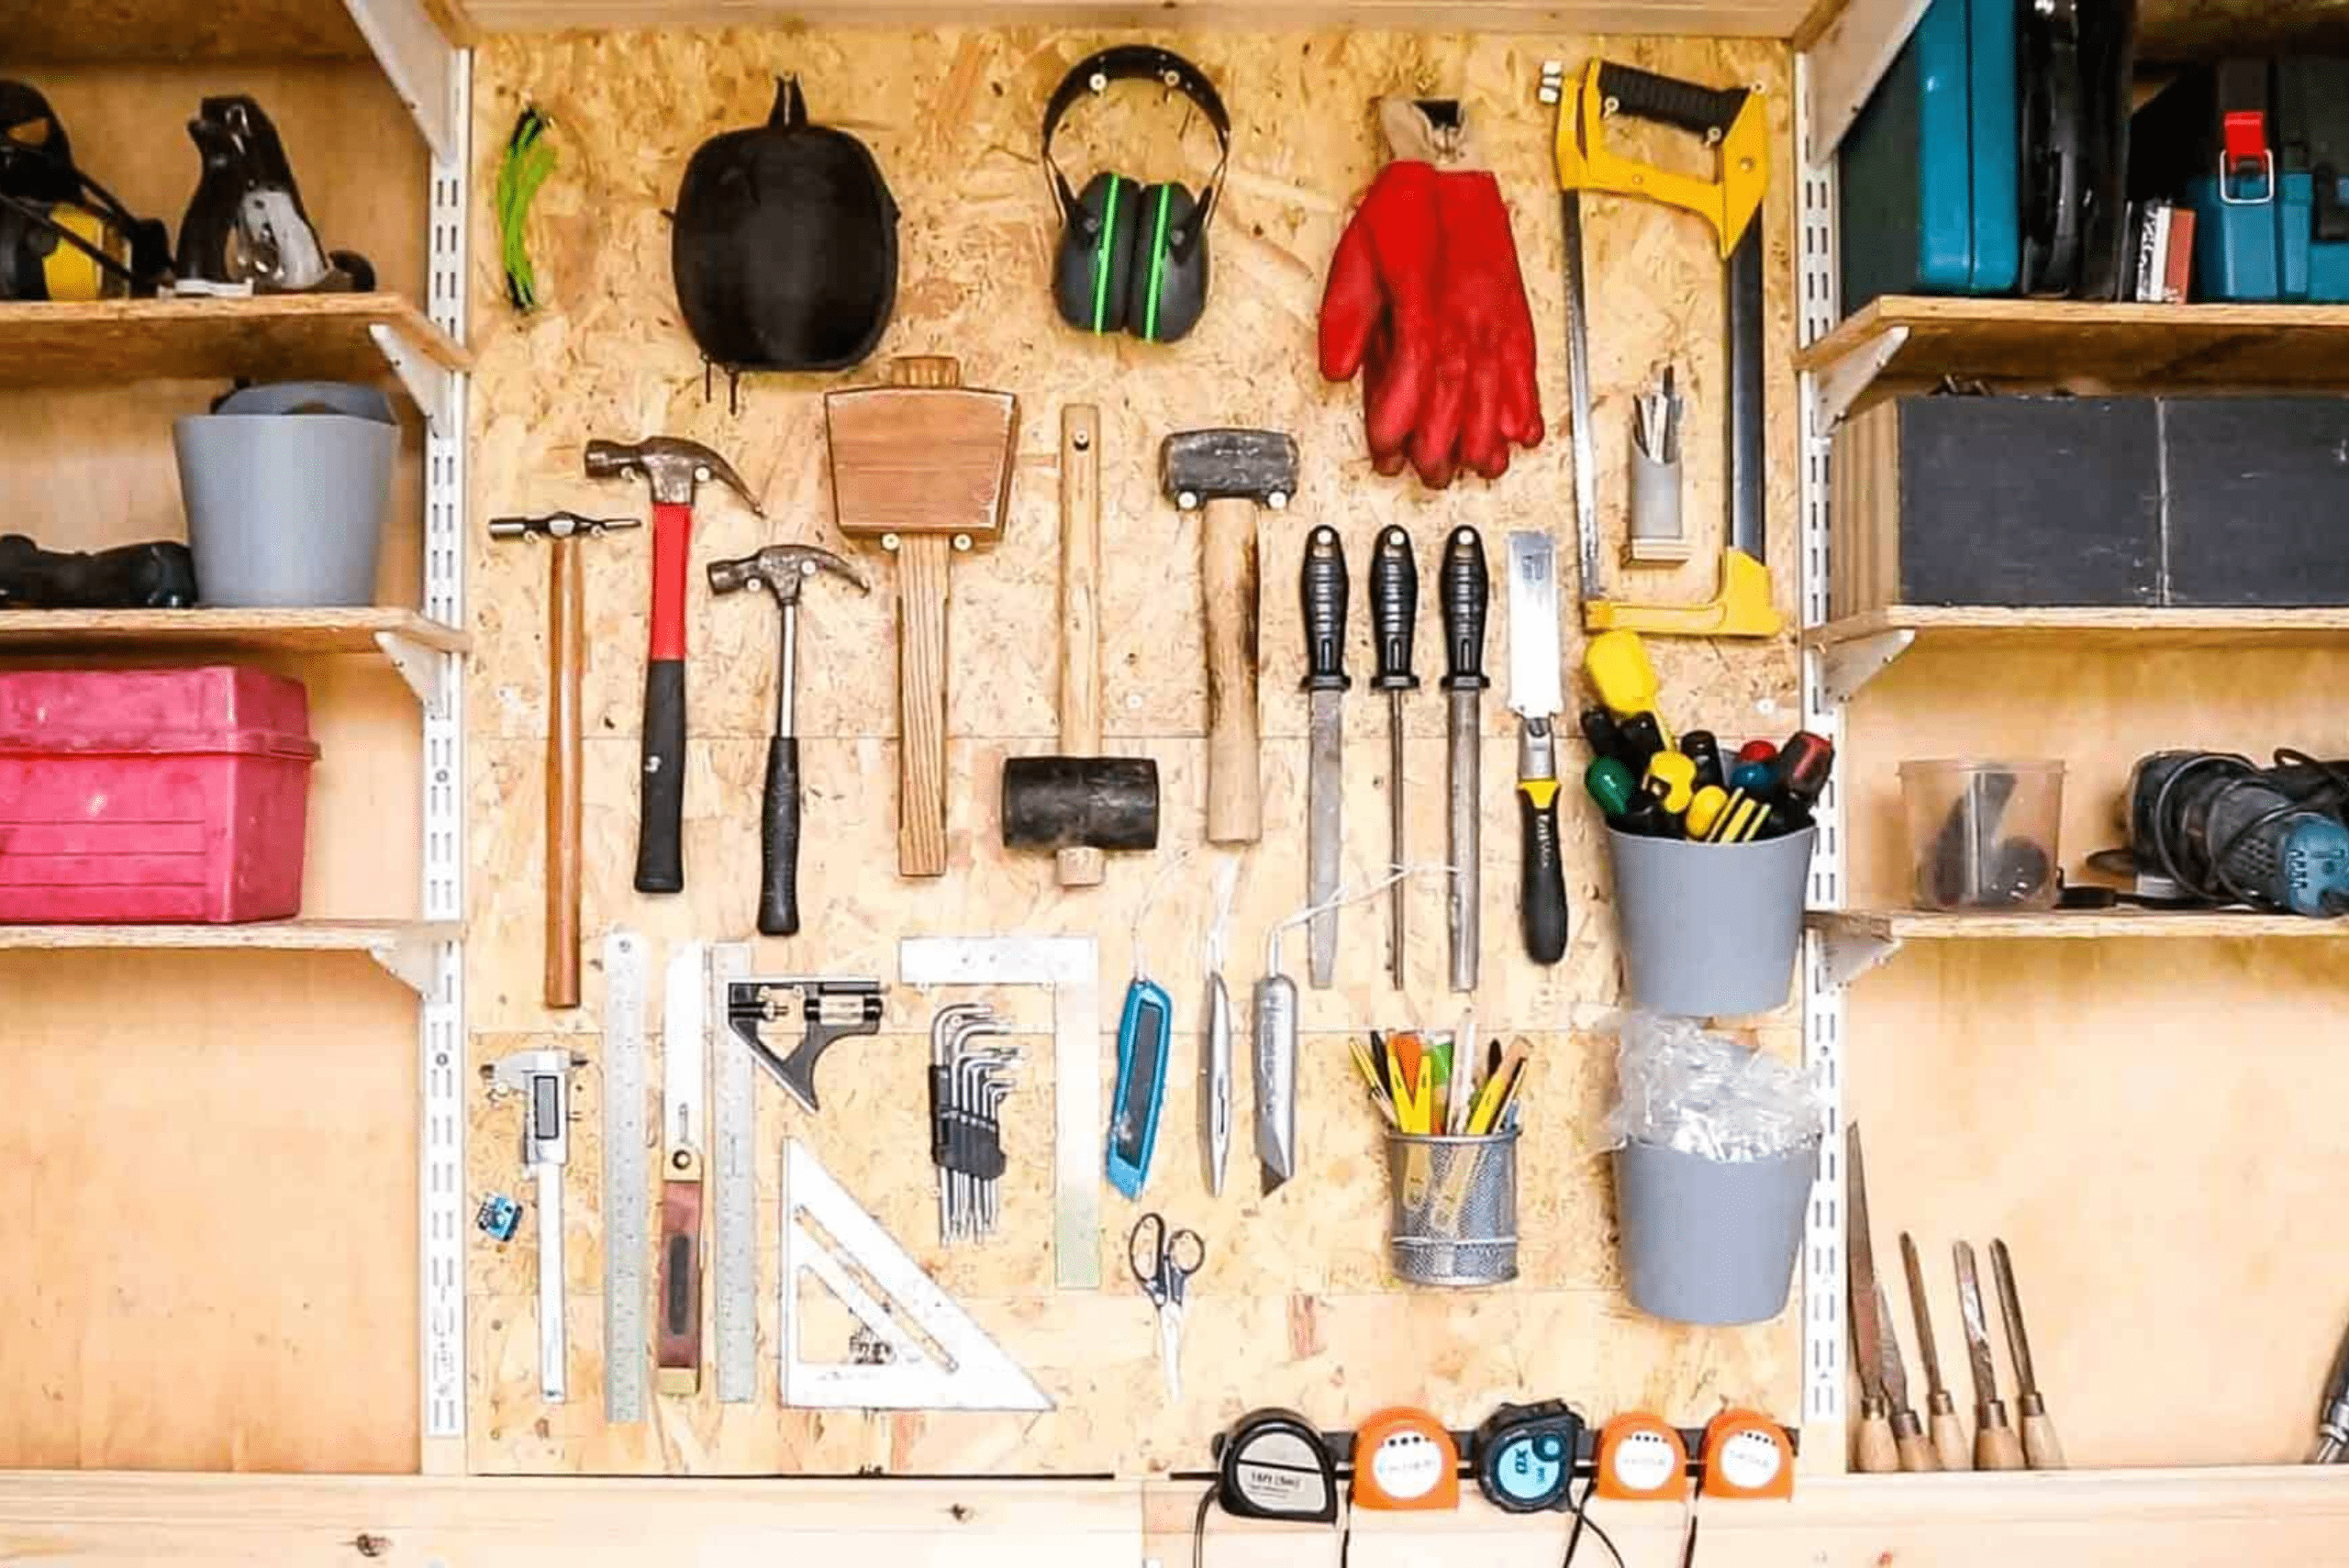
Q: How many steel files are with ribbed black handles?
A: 3